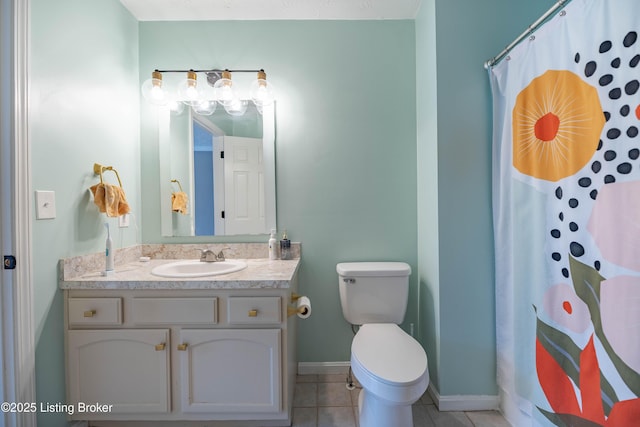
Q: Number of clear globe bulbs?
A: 4